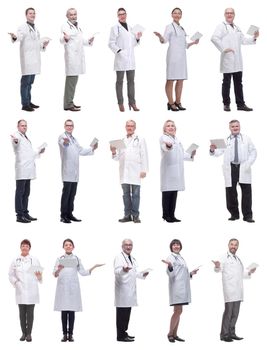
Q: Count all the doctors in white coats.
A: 15